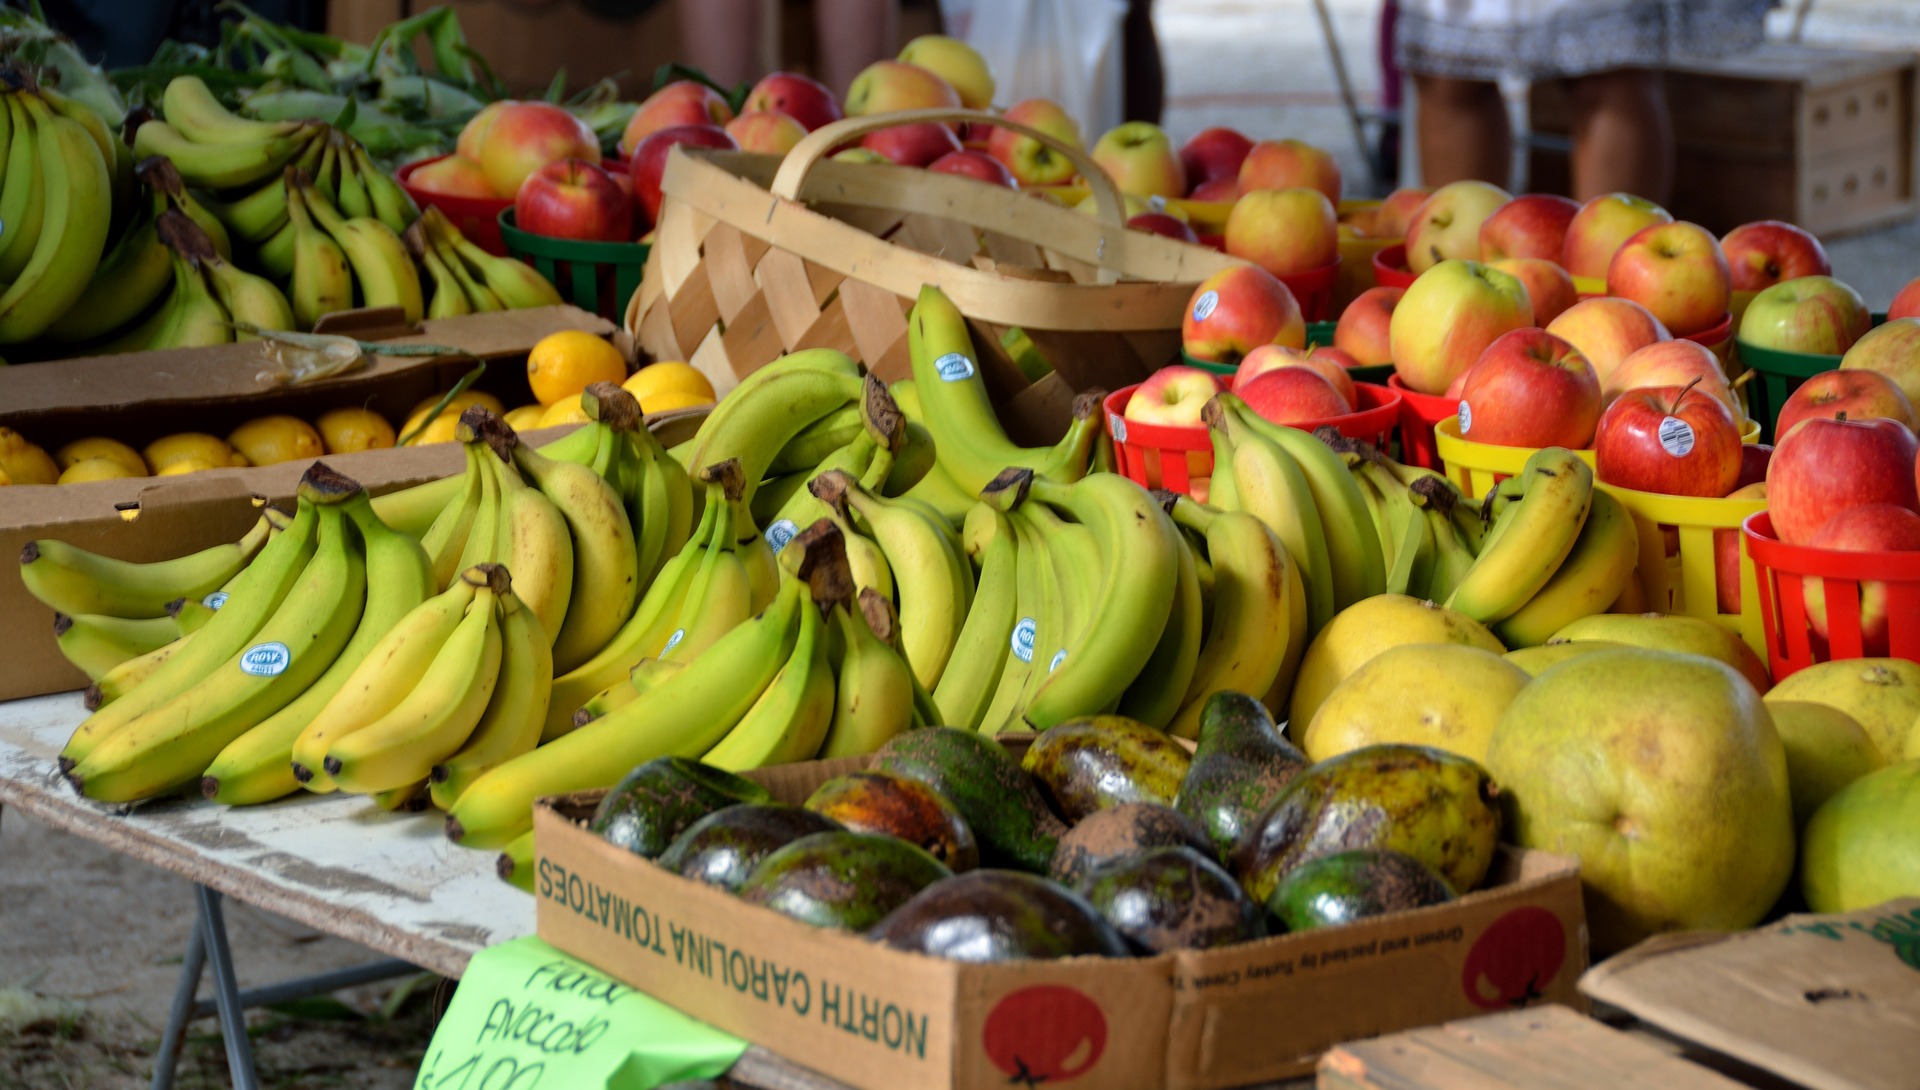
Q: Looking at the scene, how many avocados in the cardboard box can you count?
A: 12